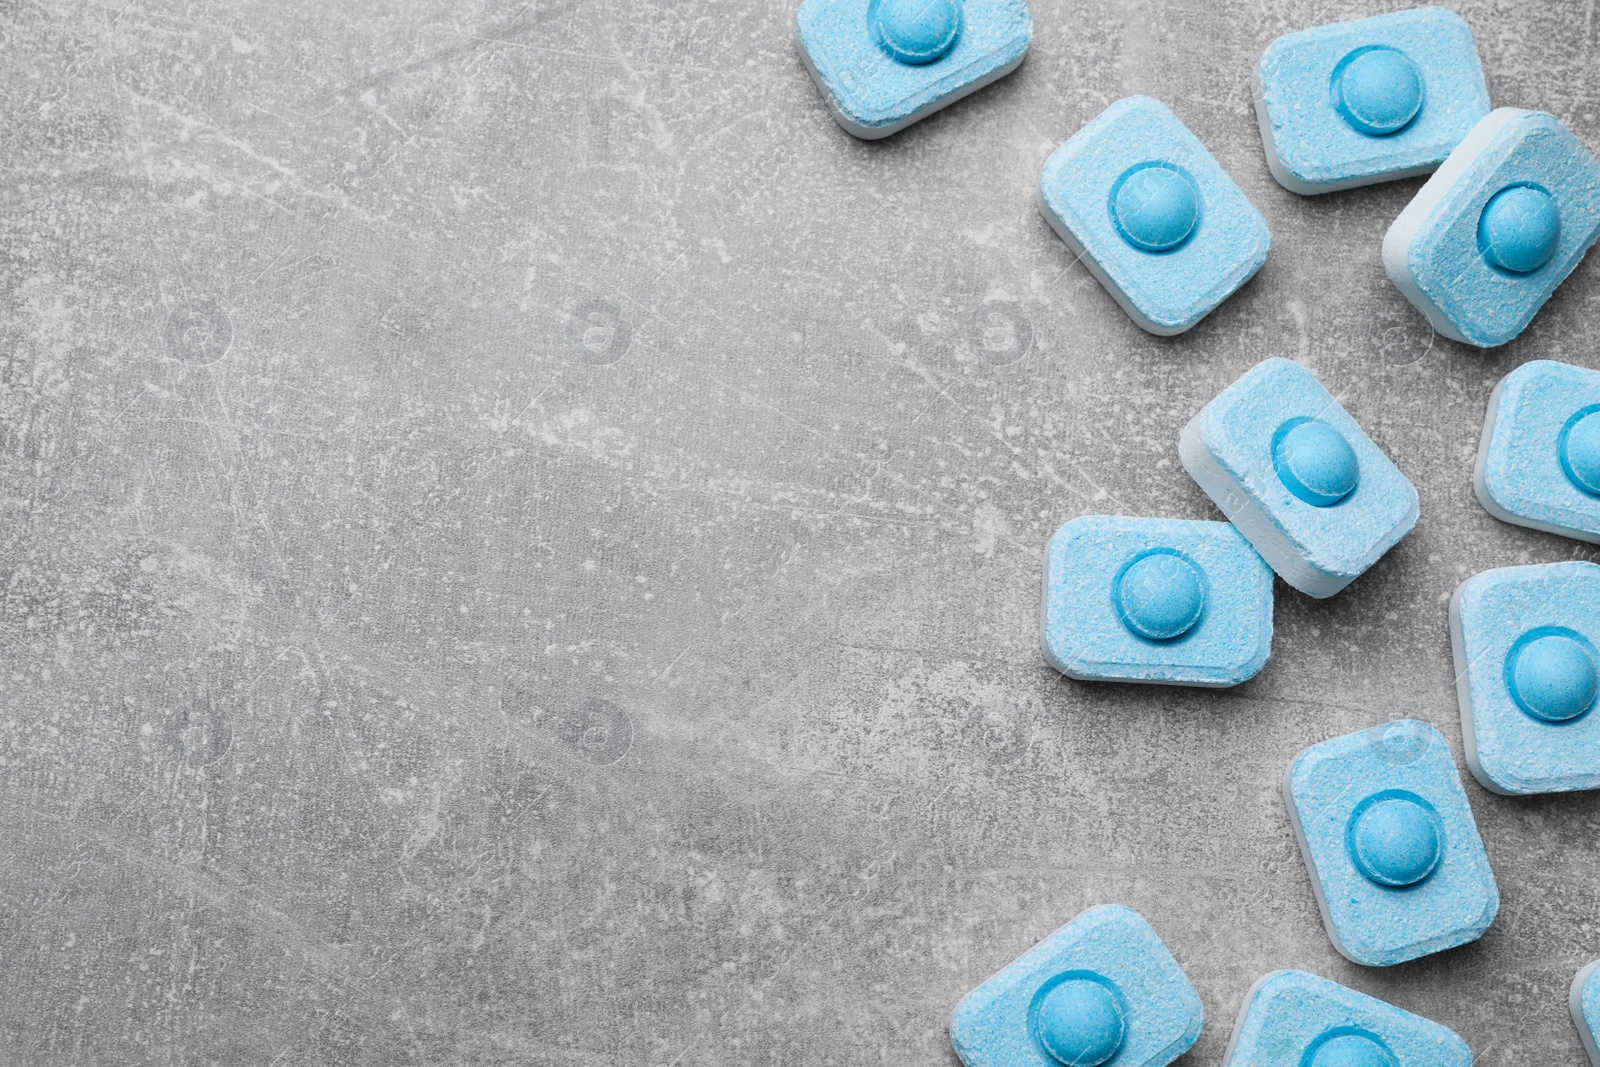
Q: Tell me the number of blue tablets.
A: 12